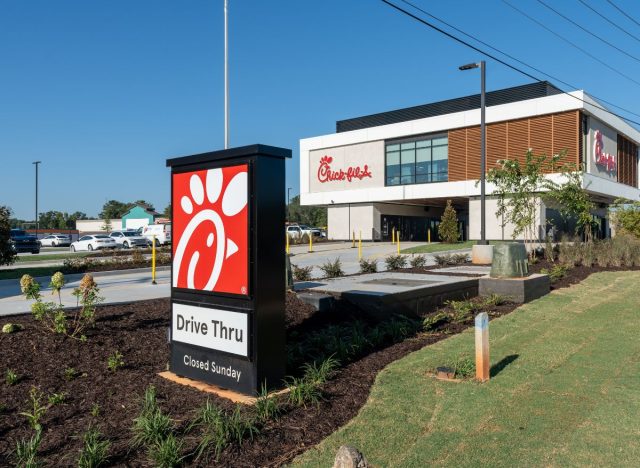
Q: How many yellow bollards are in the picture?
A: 8